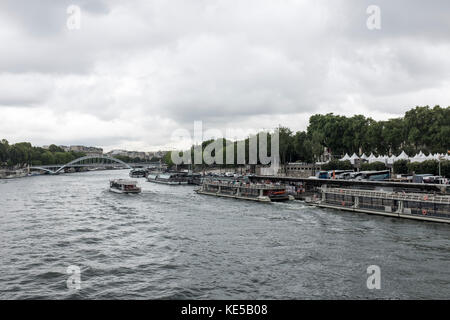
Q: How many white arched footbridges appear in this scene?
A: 1